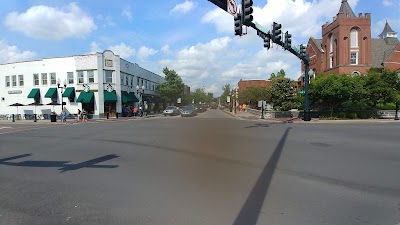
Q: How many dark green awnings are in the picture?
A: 6